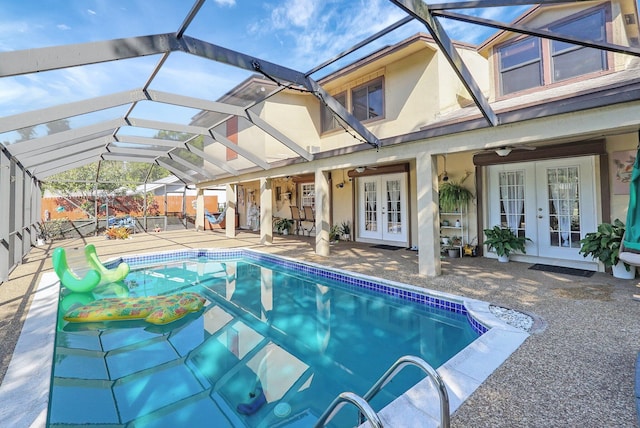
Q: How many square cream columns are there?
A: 5